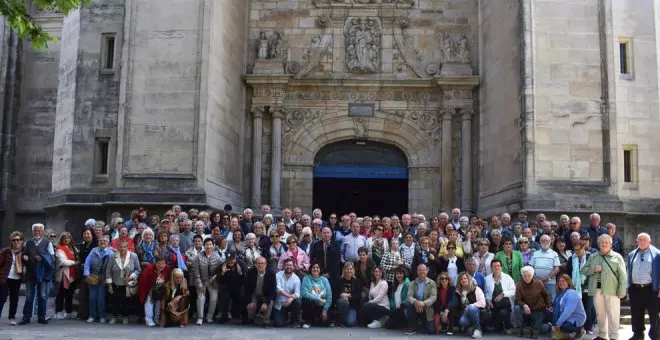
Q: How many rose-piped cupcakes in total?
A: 0